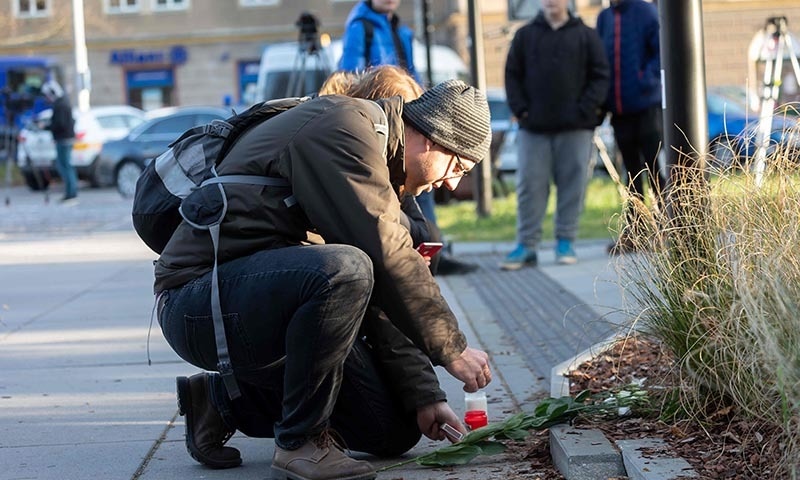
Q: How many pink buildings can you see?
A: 0